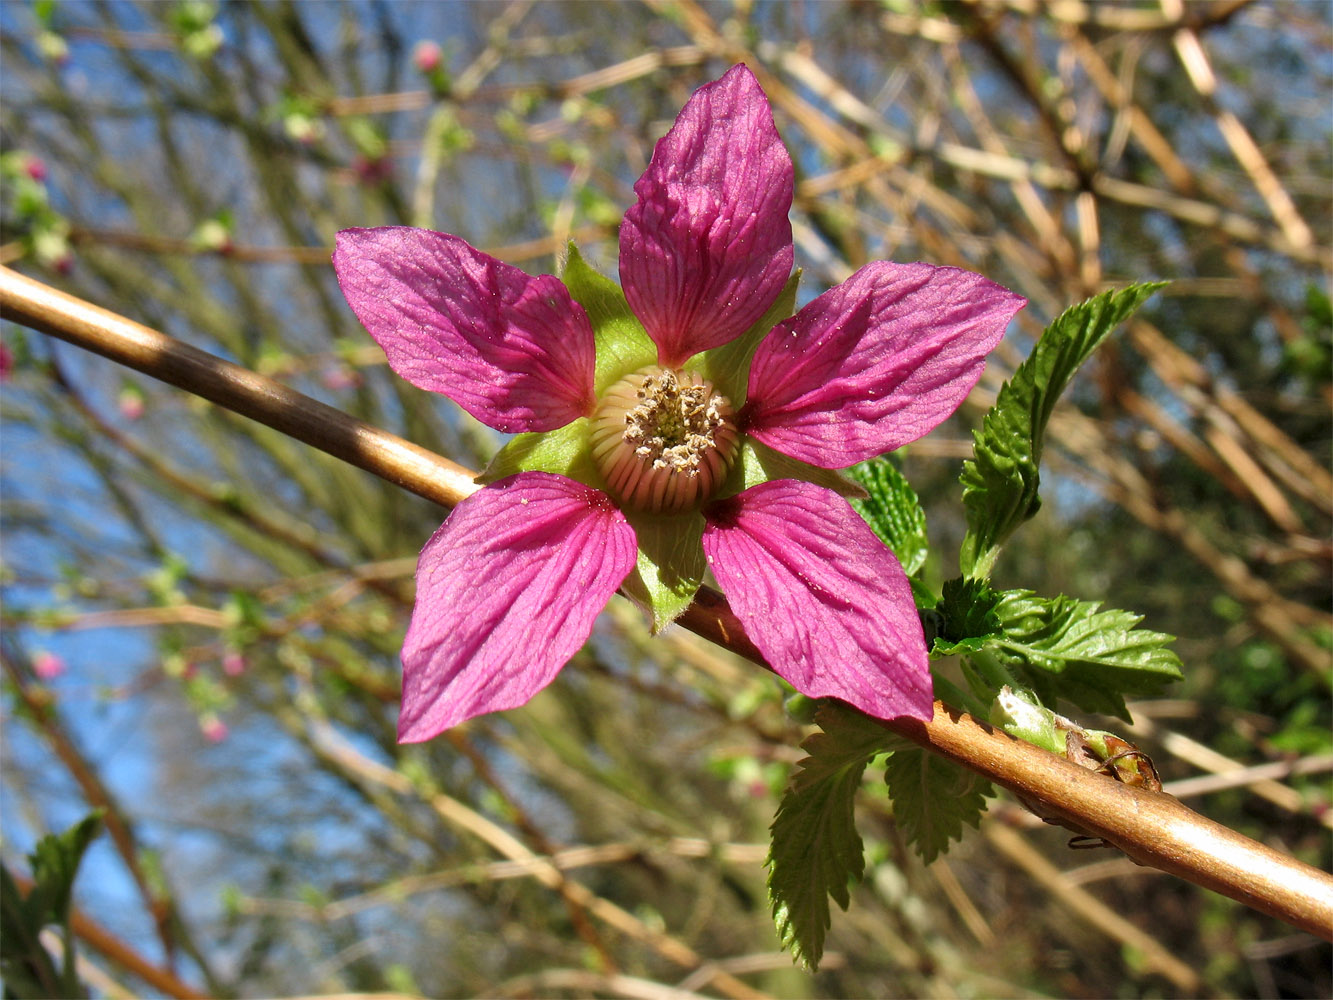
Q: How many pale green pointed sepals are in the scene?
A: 5